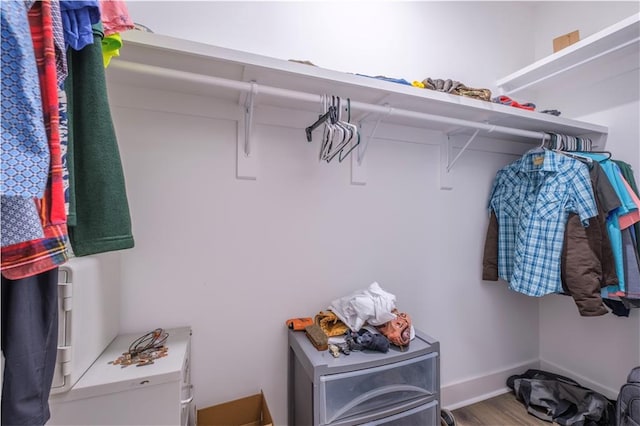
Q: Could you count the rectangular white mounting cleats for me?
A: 3